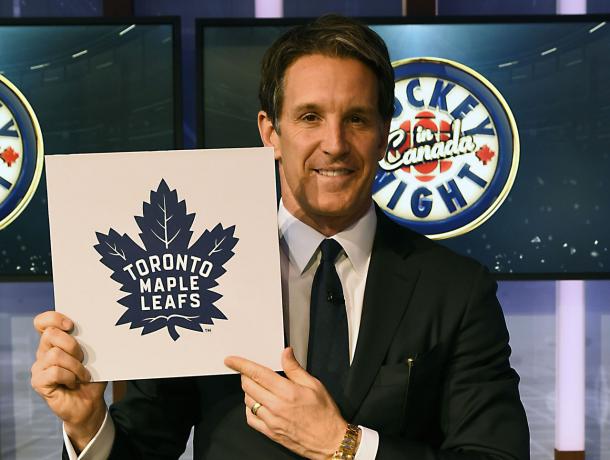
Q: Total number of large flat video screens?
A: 2